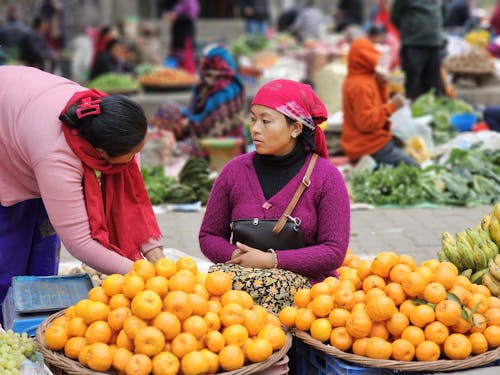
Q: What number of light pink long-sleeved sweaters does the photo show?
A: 1